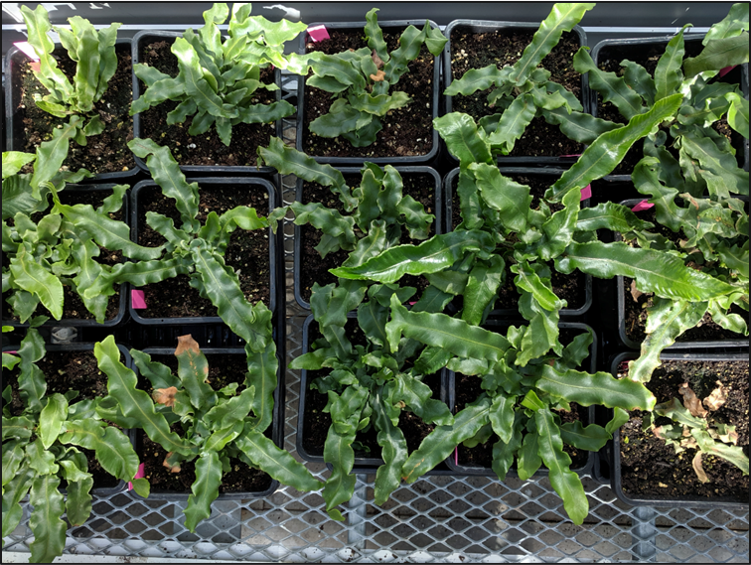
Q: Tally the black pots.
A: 15